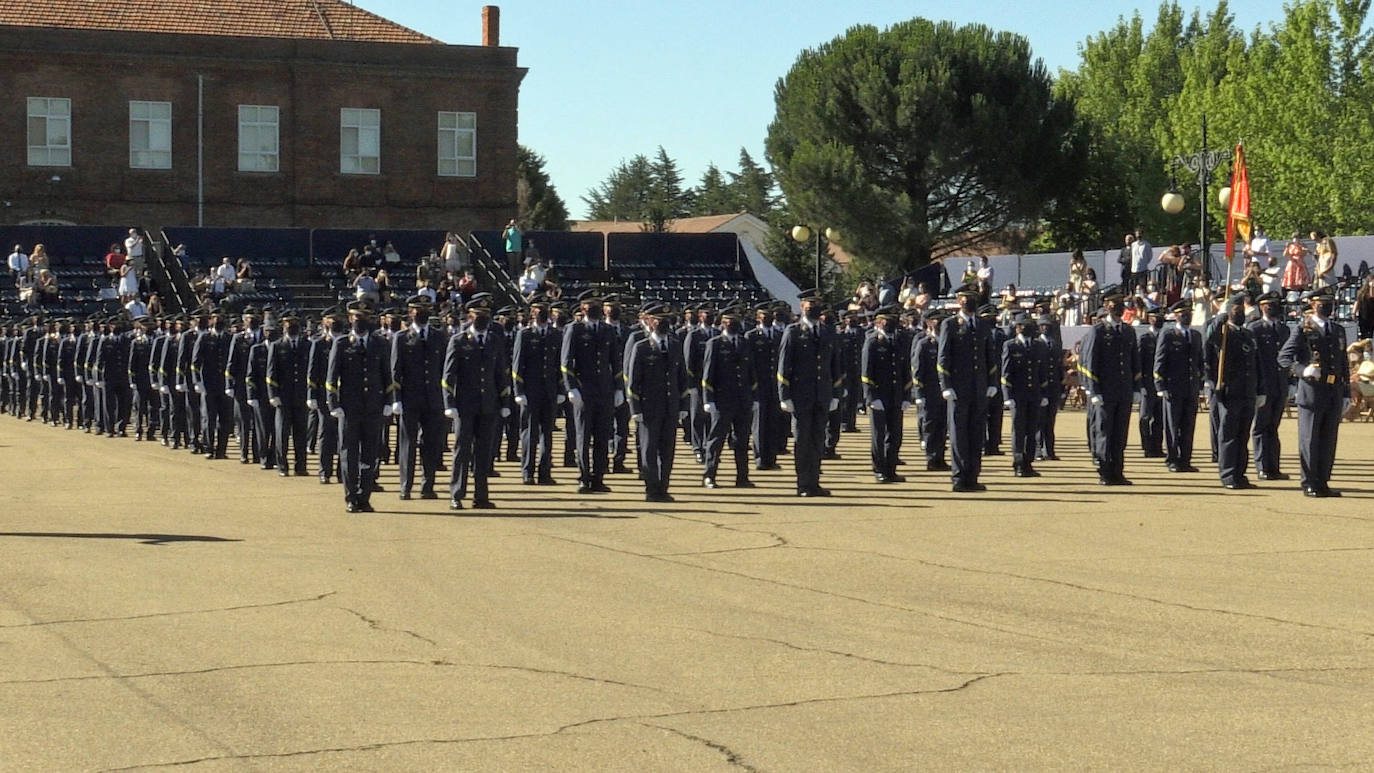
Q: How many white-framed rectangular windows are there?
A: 5